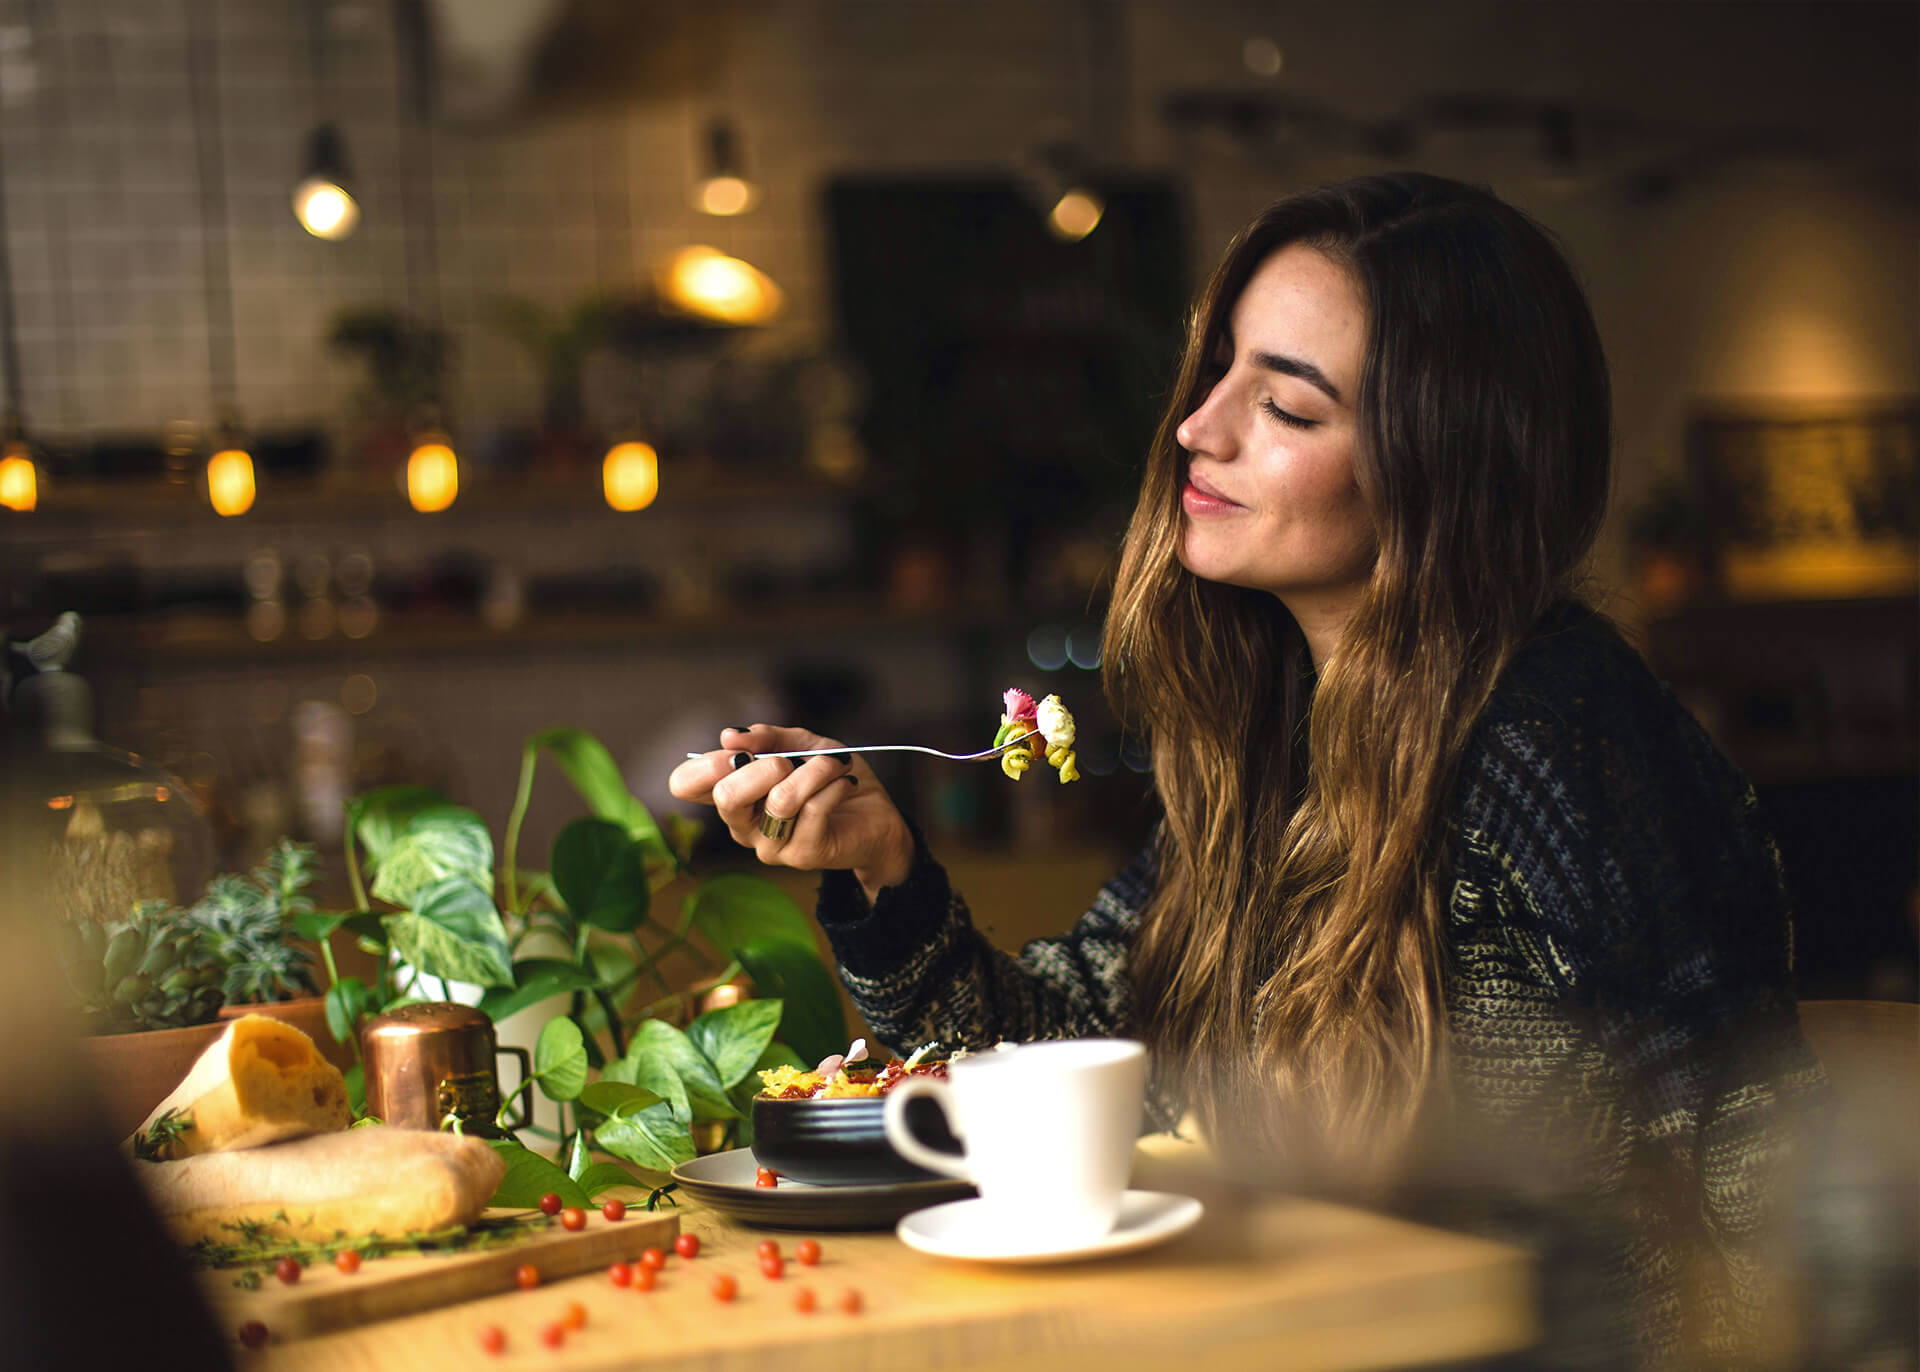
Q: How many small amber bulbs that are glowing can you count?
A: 4